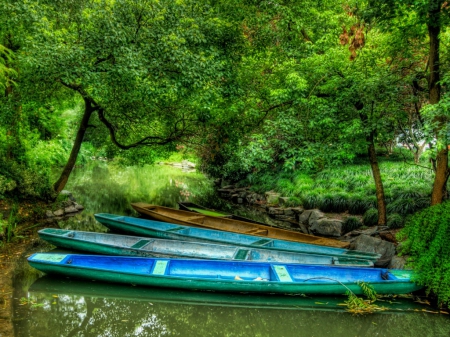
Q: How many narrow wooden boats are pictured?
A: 5